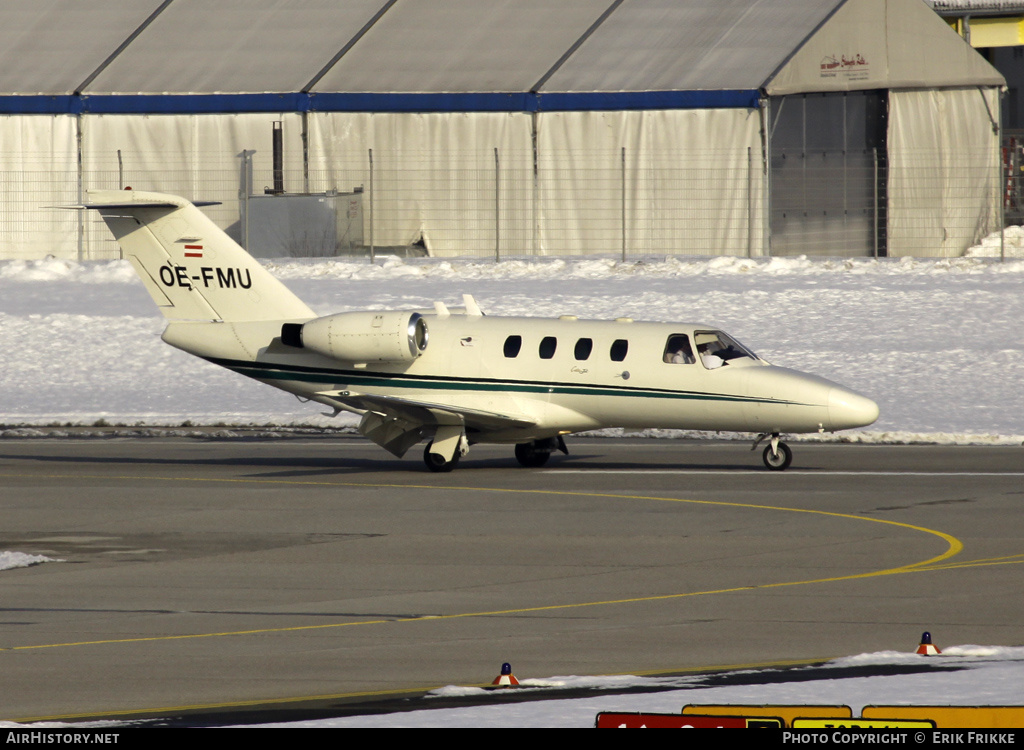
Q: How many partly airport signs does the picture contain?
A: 4